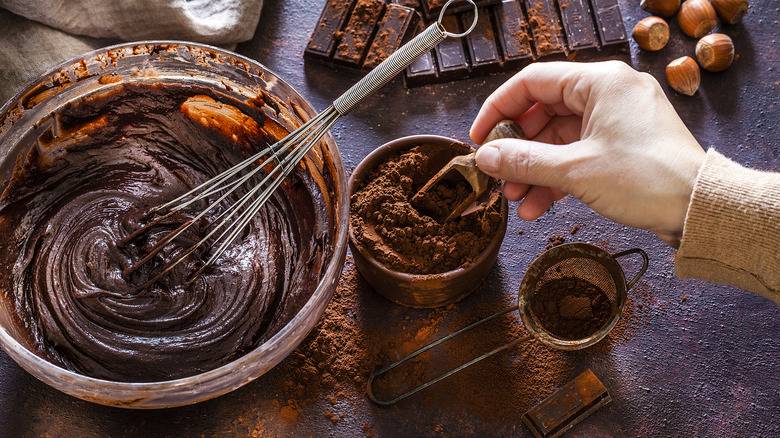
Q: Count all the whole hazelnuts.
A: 6